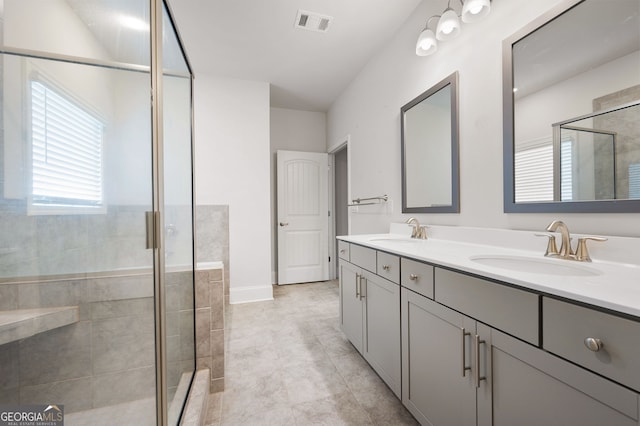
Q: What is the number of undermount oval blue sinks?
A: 0